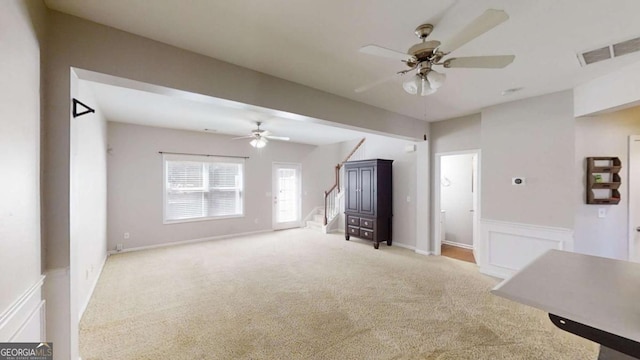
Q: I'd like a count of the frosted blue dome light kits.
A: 0